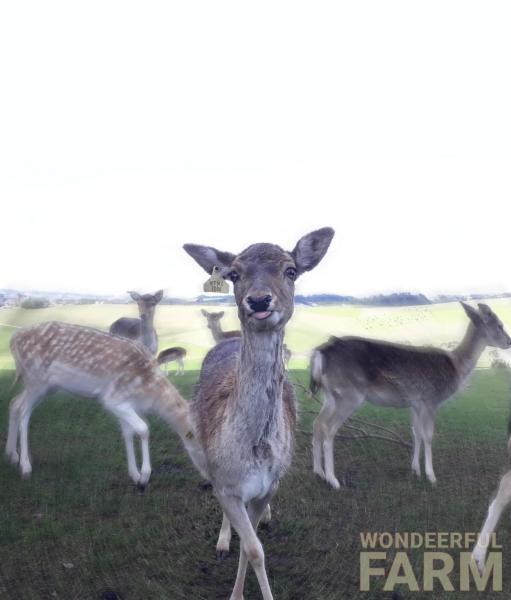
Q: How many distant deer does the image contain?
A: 3